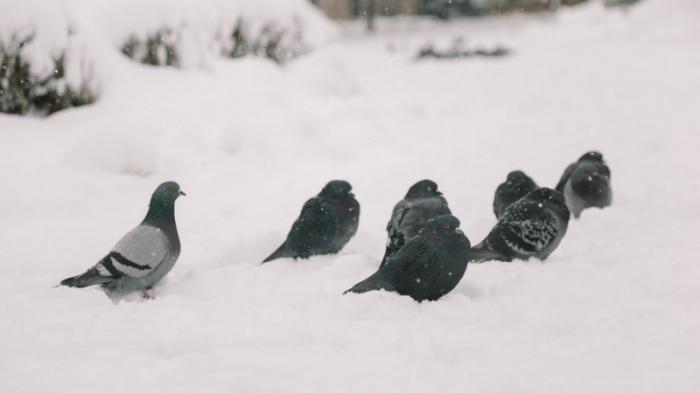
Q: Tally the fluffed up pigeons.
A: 6